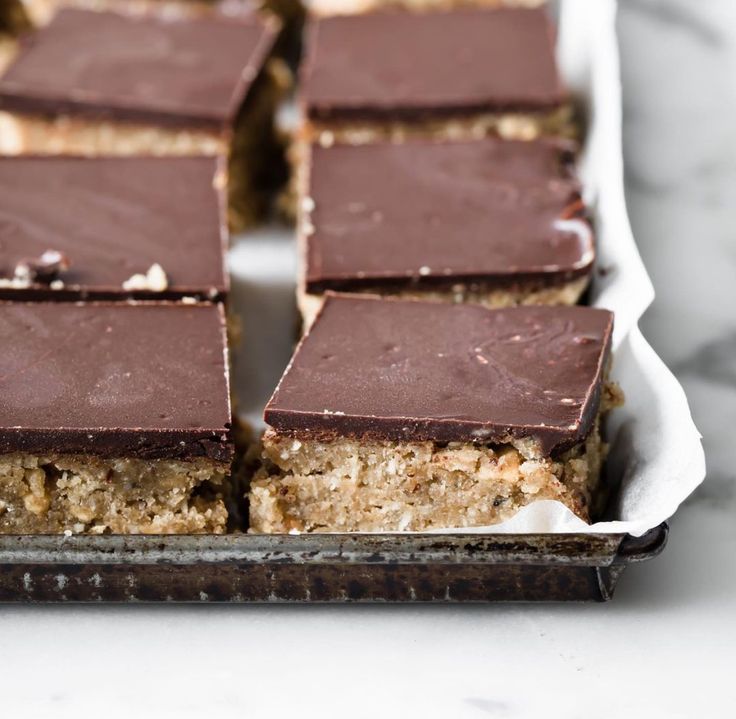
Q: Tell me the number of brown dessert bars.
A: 6